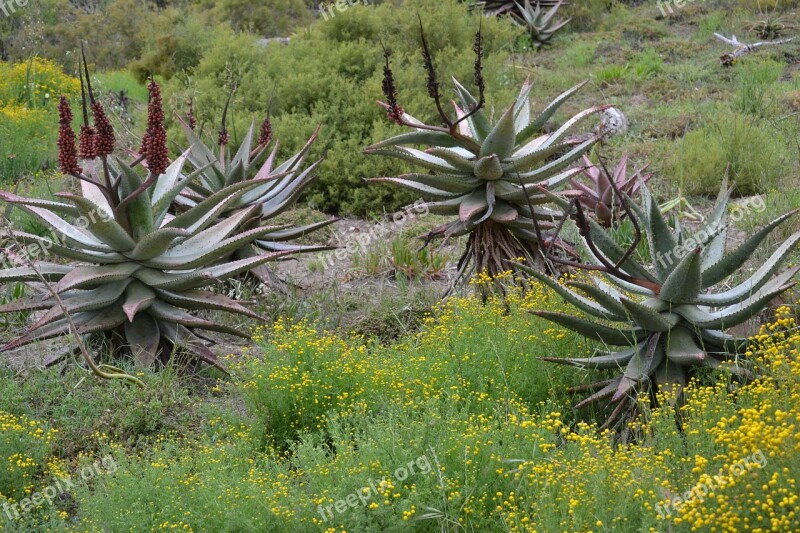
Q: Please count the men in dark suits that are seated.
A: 0